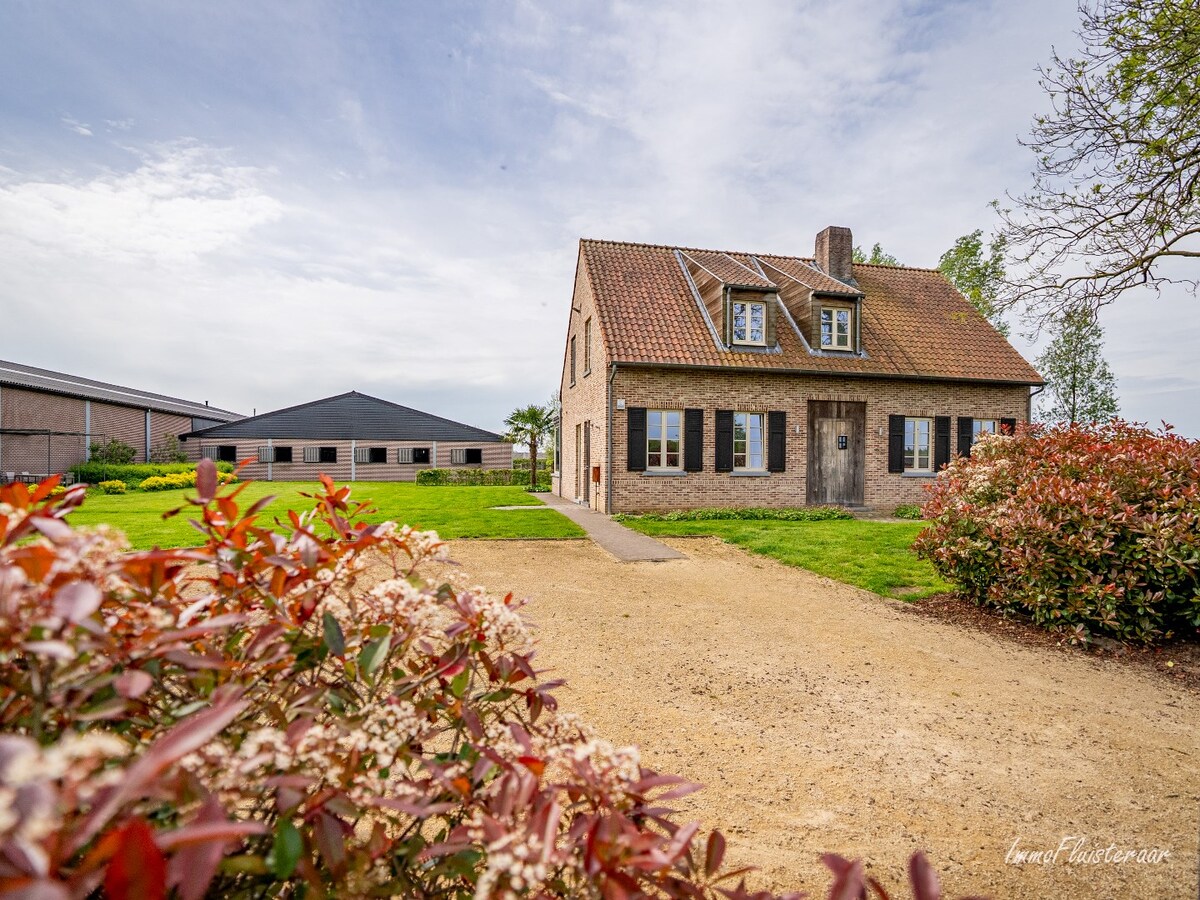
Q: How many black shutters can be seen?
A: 8